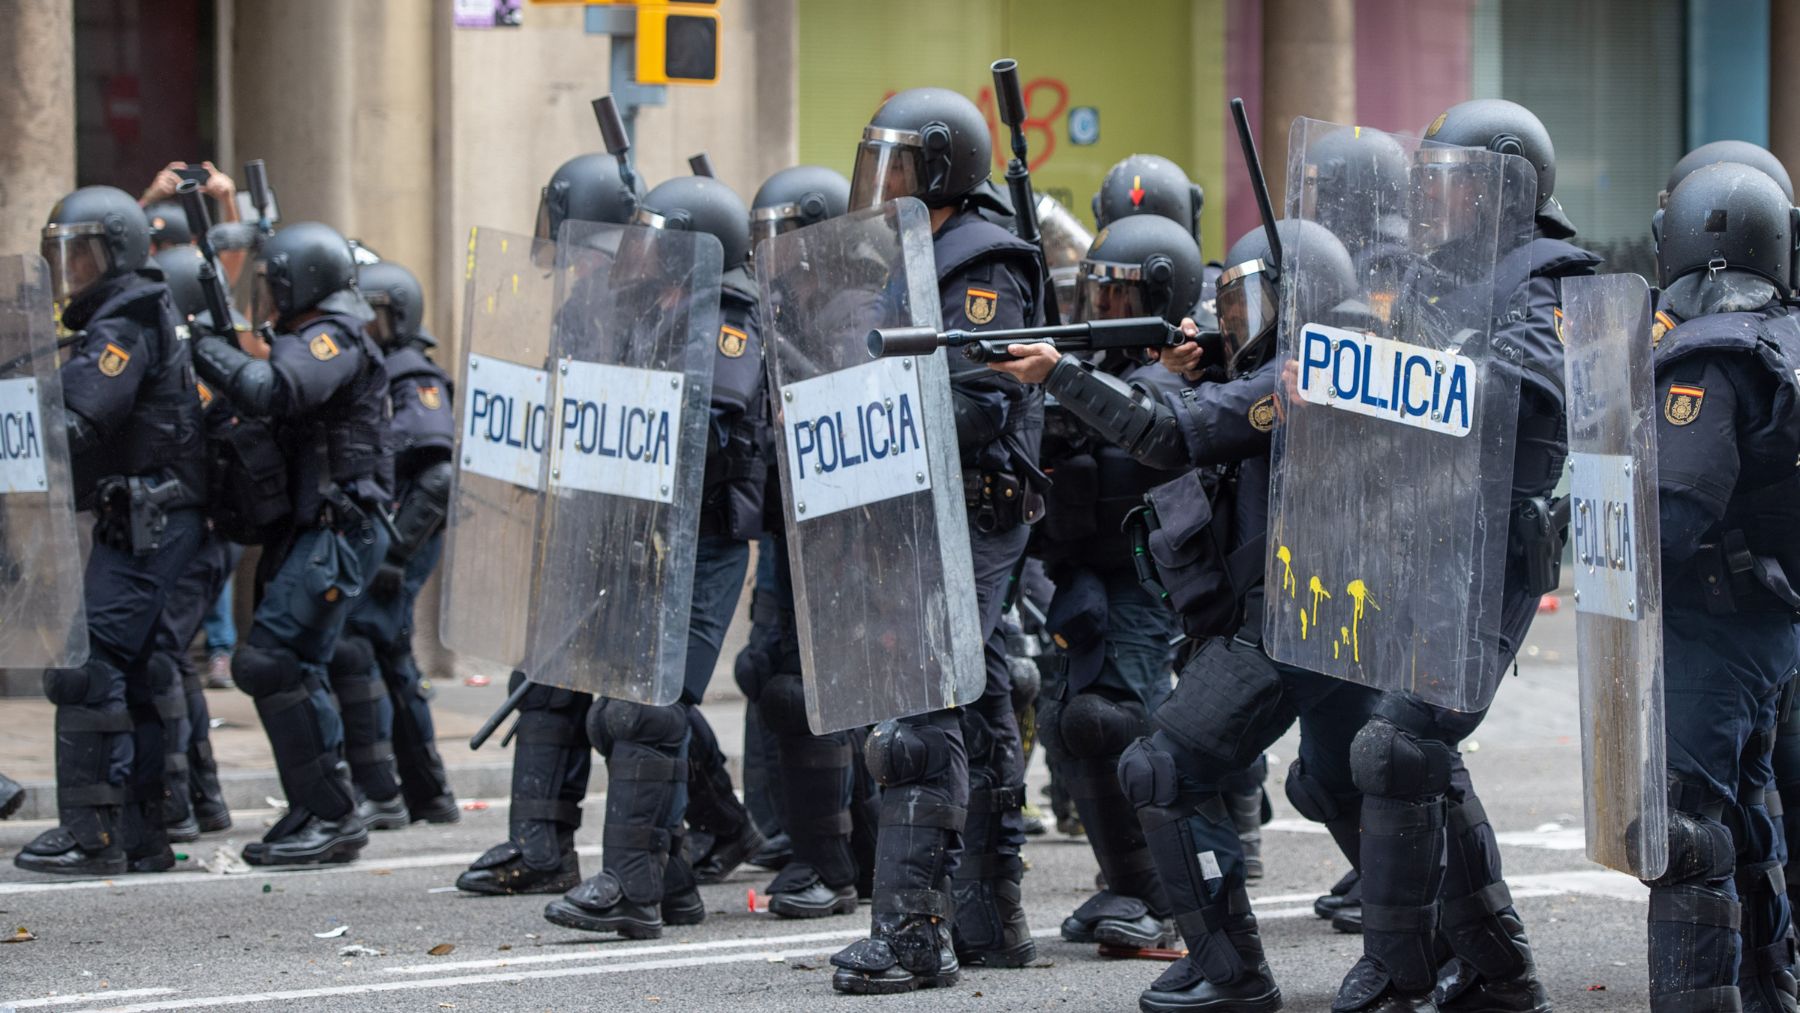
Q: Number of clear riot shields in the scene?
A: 6